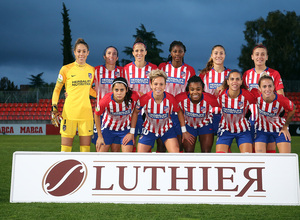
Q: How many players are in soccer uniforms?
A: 11